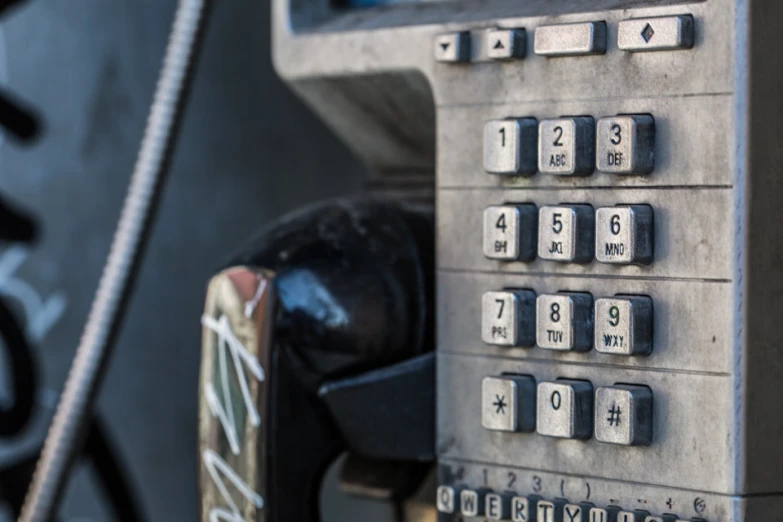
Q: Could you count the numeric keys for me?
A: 10